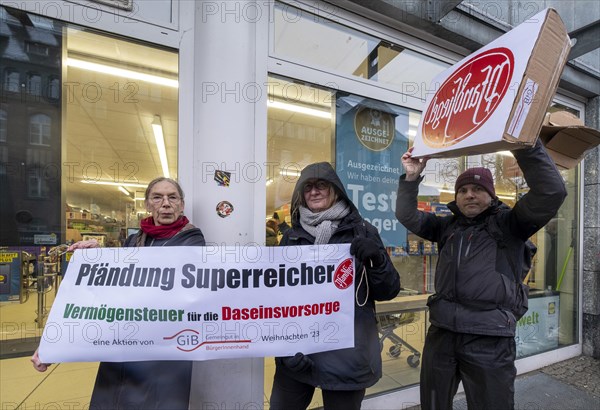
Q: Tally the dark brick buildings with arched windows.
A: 1